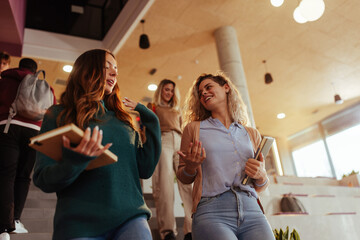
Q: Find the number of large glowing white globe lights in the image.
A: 3